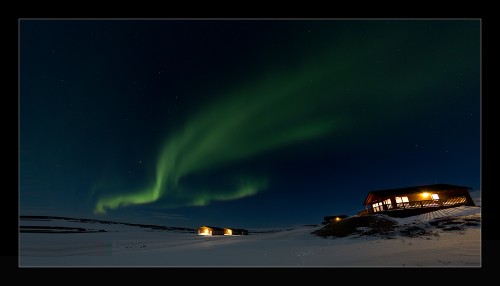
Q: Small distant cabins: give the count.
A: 2